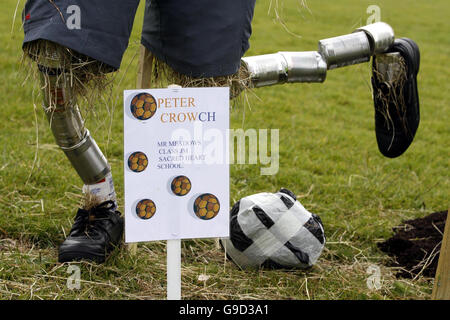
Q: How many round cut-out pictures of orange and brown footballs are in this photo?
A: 5